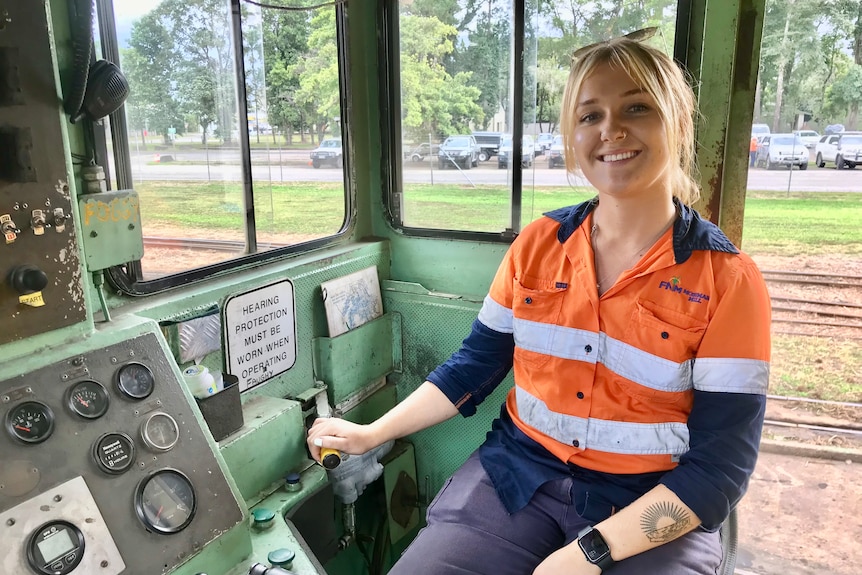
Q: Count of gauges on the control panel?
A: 7